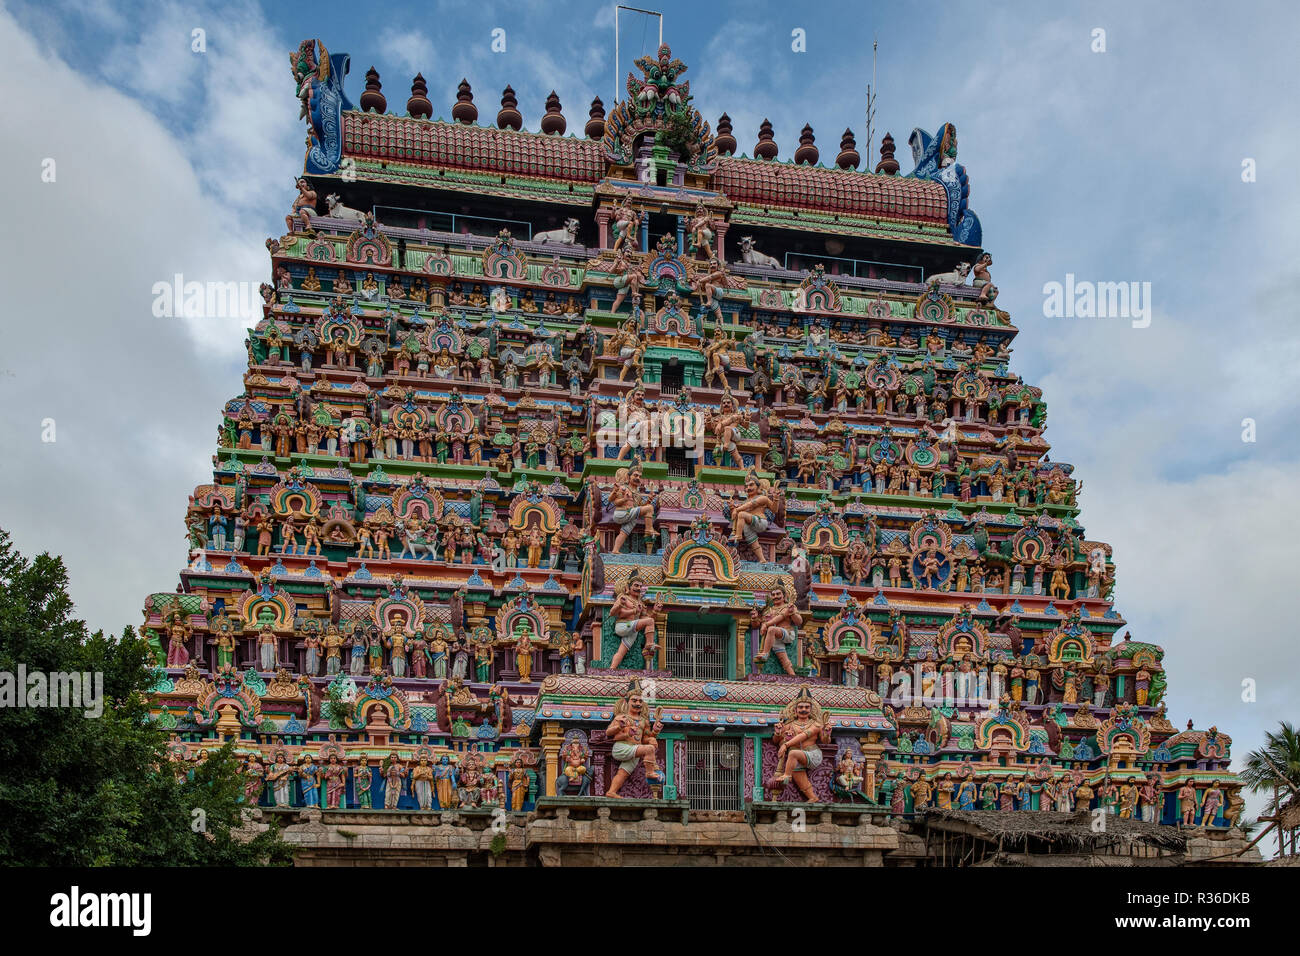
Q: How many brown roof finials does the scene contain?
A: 11